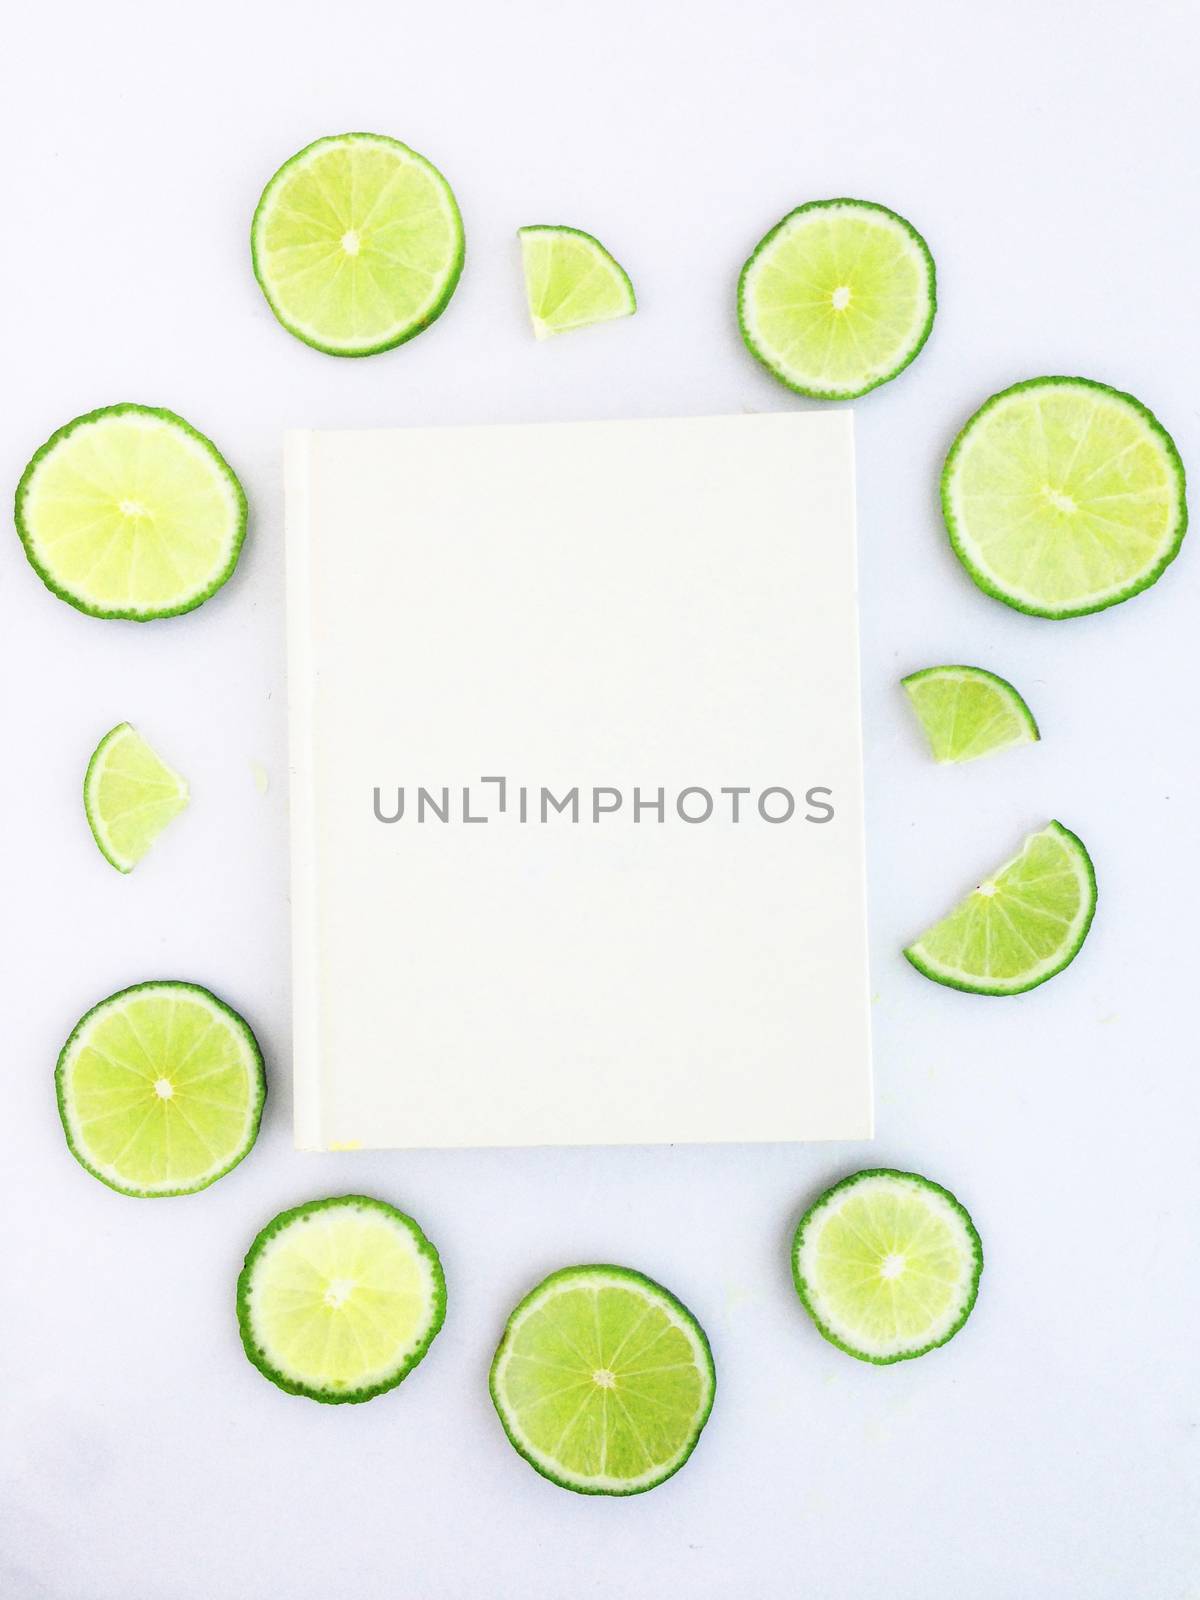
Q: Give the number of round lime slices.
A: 8